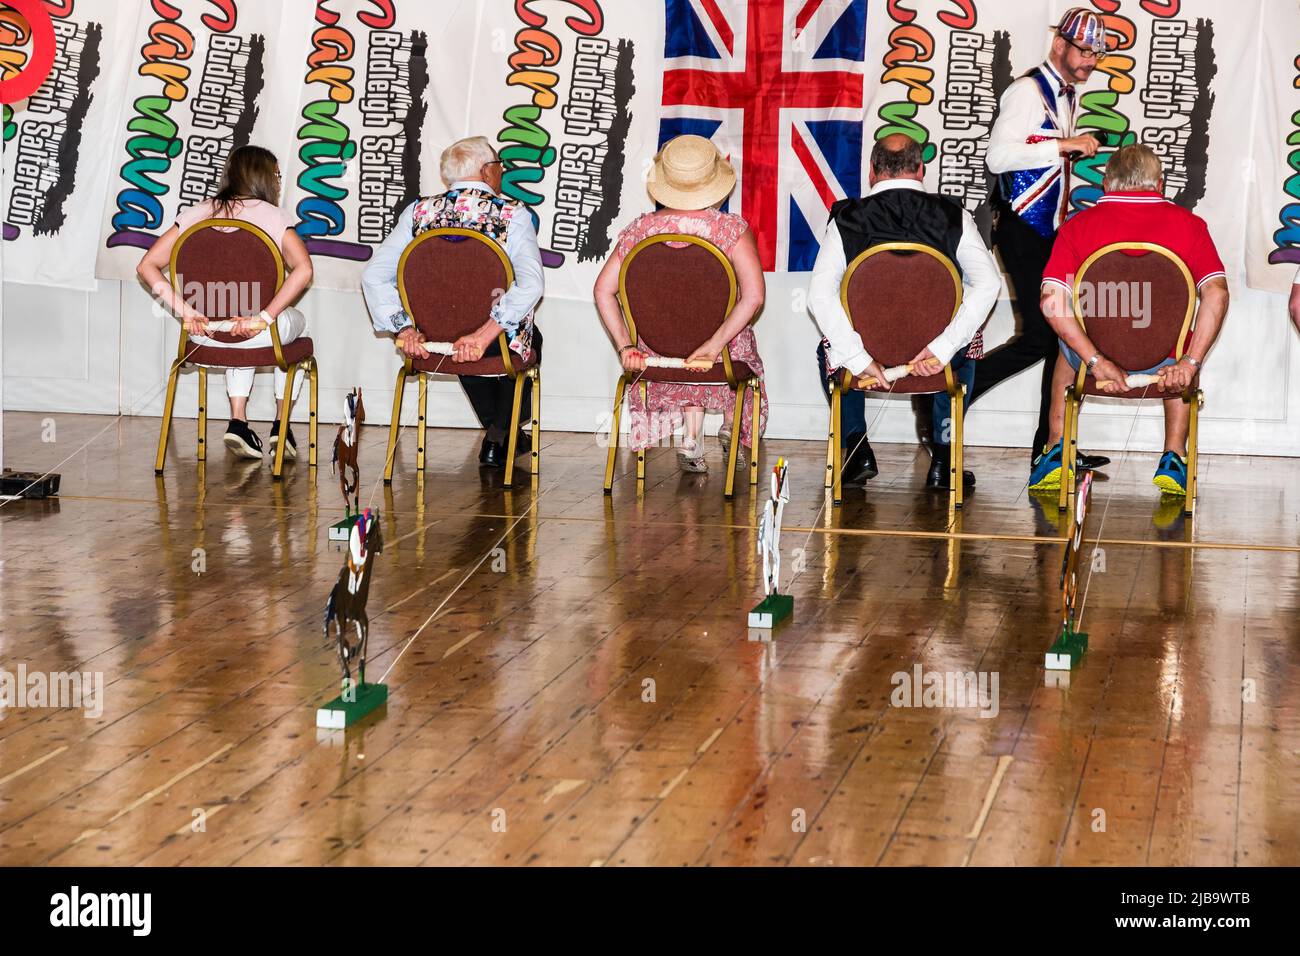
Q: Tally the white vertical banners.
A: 7